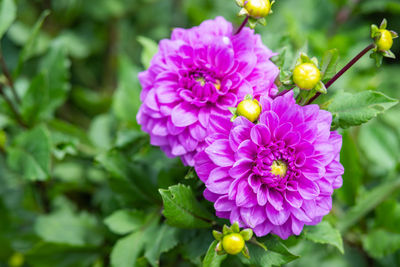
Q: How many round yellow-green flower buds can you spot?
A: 5